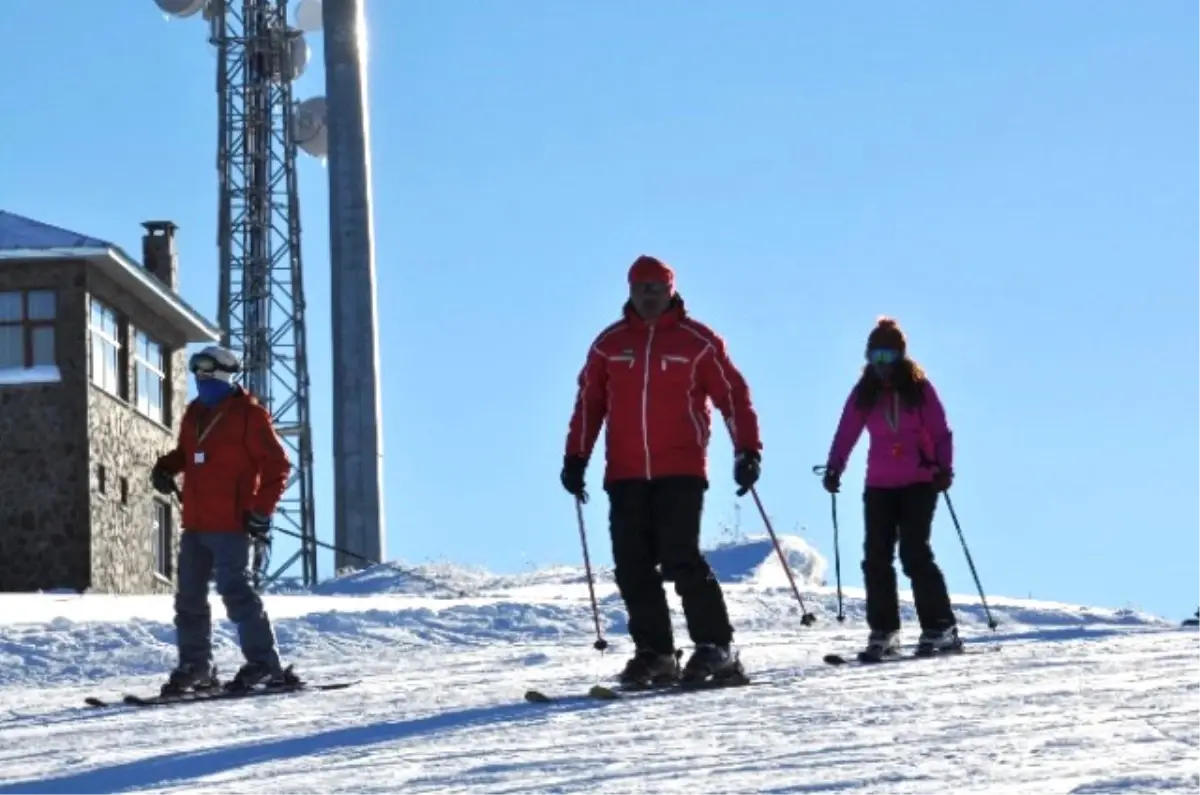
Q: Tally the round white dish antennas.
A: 4